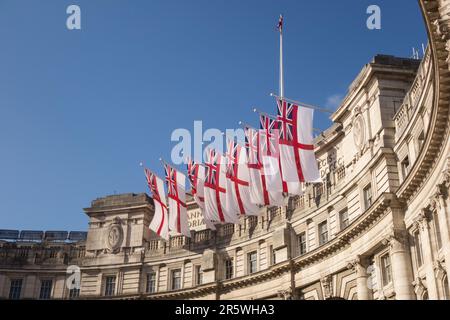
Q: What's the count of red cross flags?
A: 8